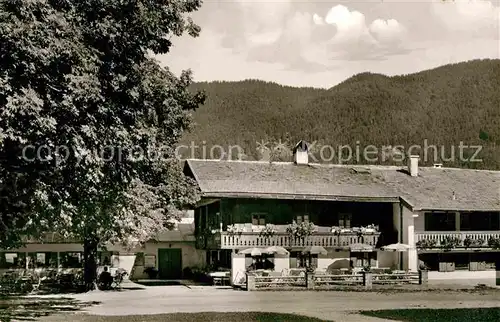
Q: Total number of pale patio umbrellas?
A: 5